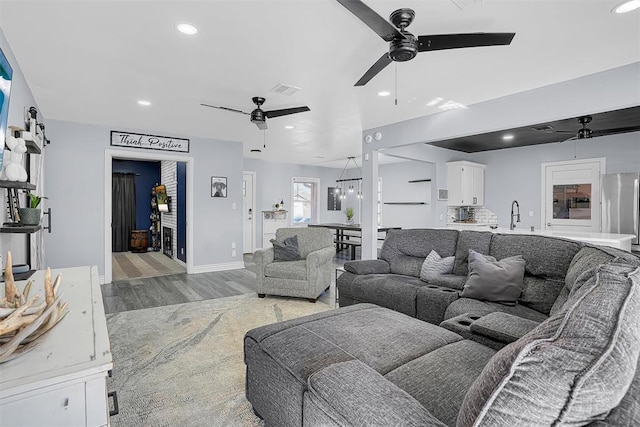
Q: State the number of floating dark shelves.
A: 2